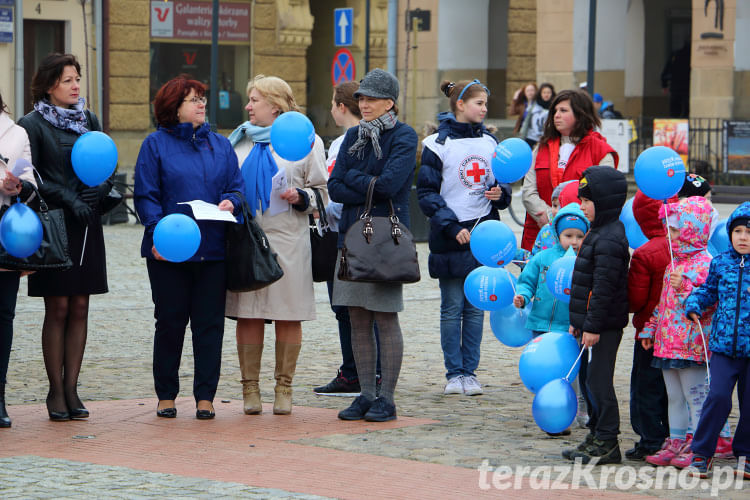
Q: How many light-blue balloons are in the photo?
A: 14